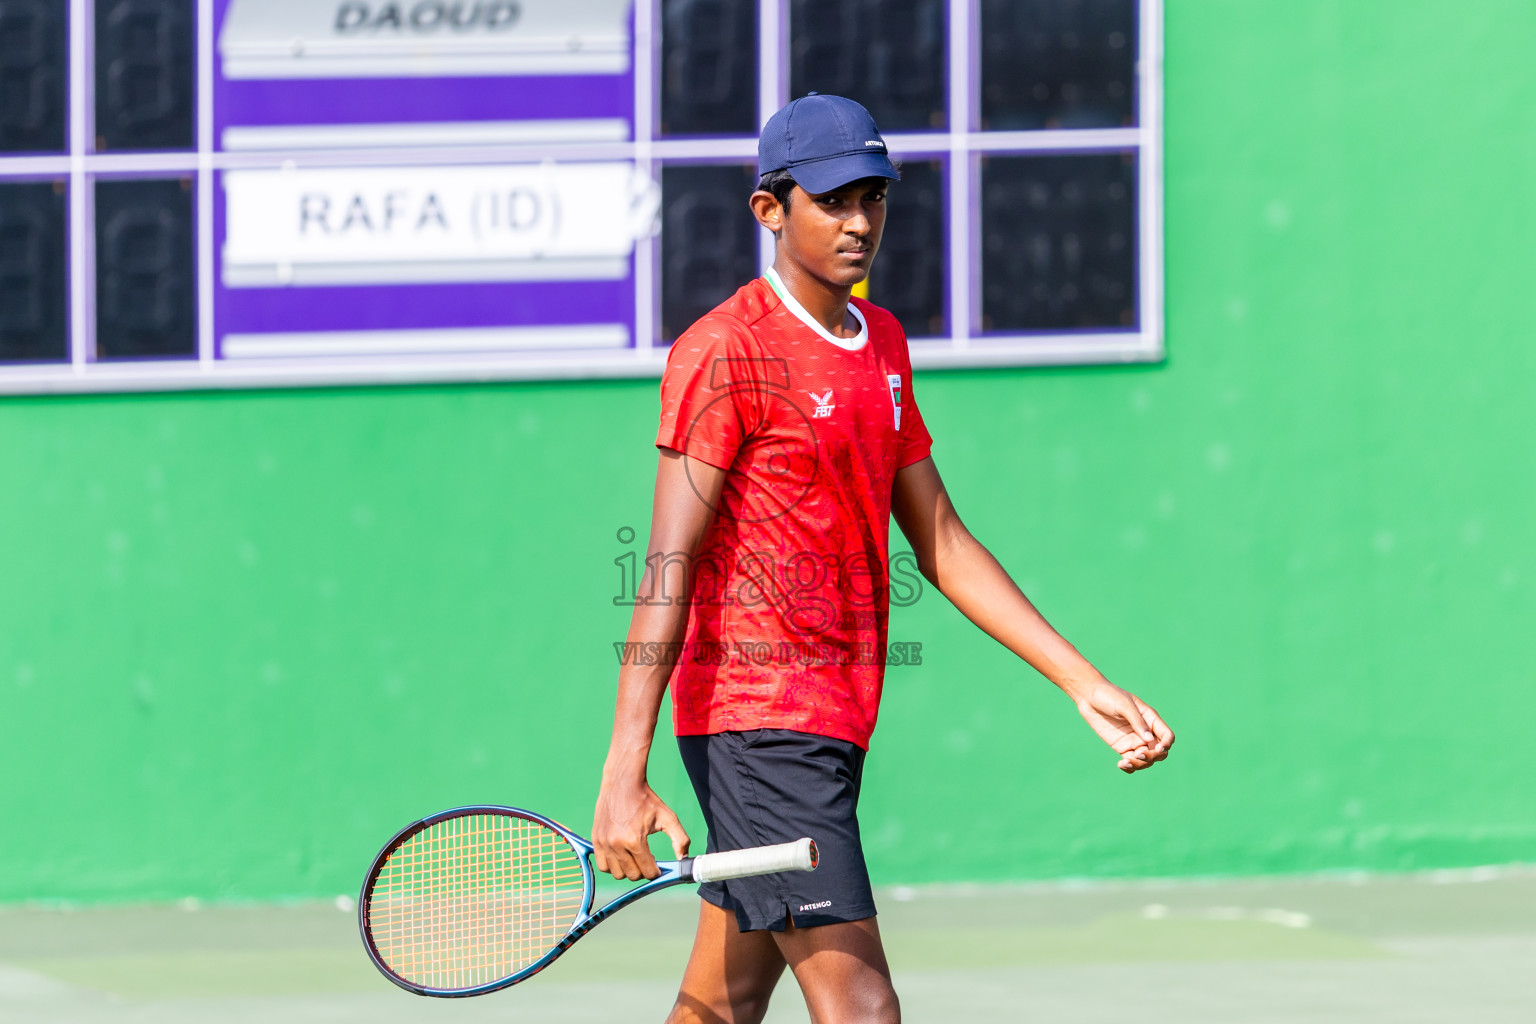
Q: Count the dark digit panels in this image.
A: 10